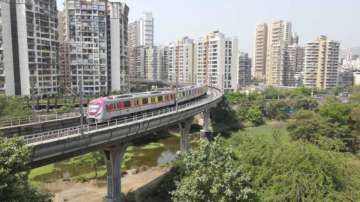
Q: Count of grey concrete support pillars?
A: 3